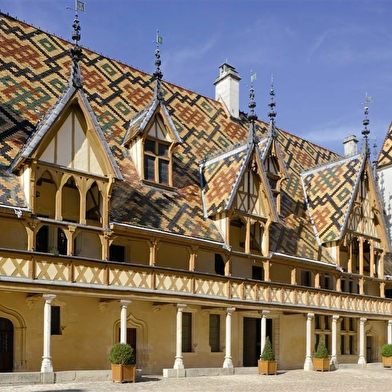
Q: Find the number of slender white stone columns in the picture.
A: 9